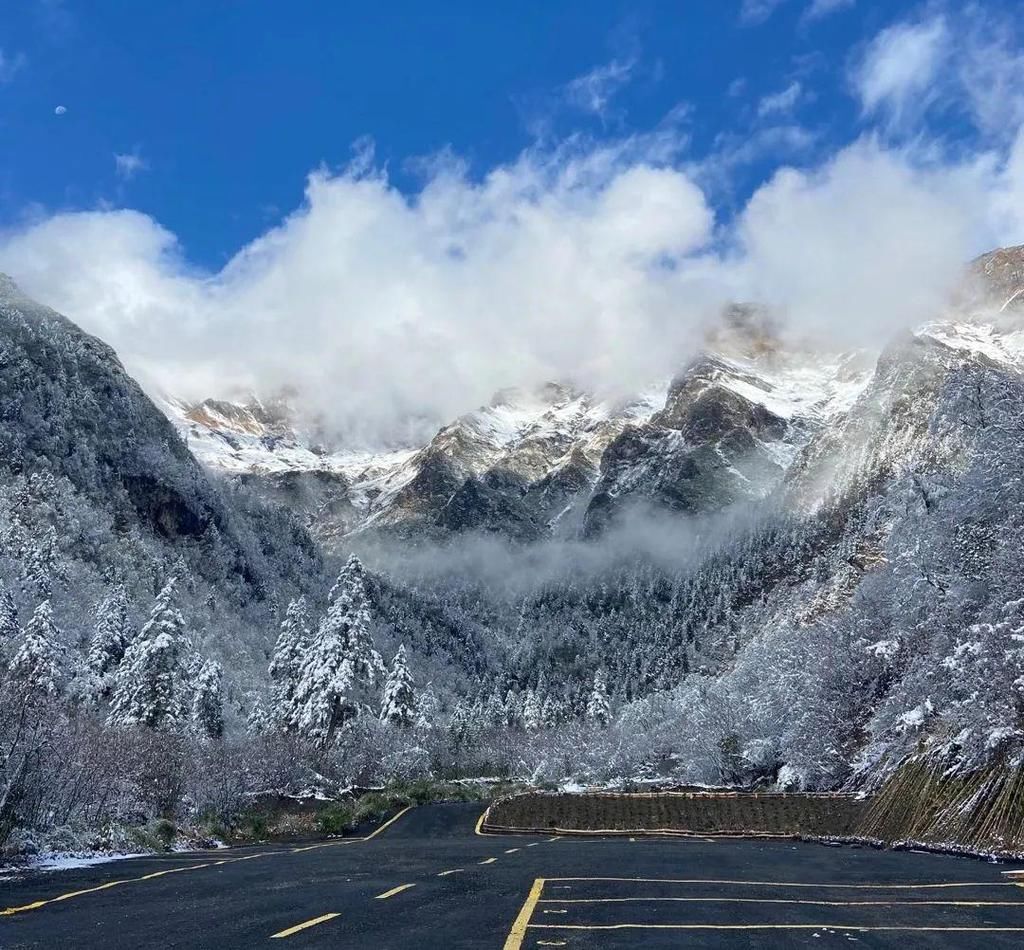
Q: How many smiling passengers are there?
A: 0